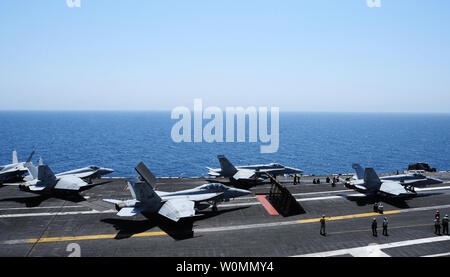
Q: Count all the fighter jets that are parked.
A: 5